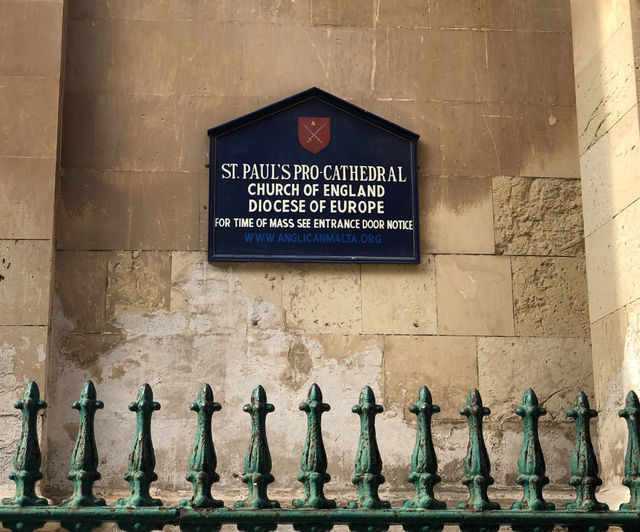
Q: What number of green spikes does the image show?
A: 12